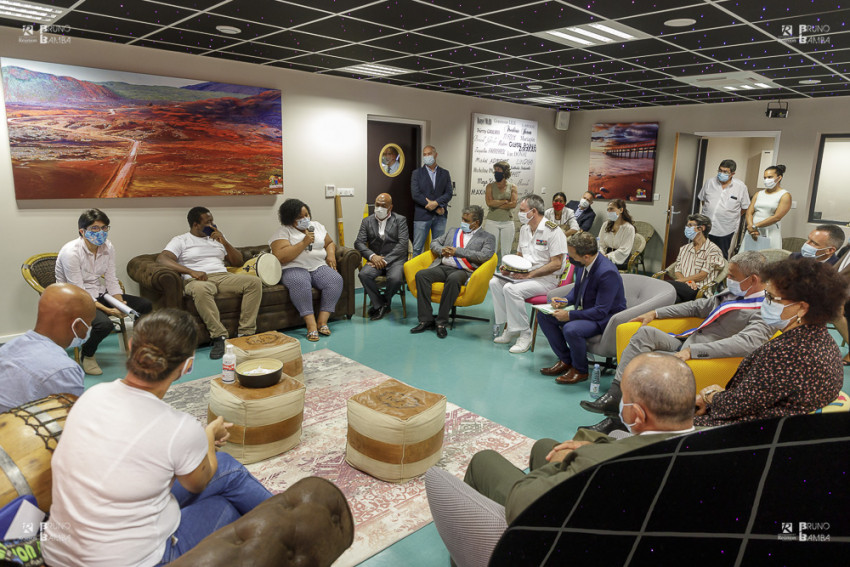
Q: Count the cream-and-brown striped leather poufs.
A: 3